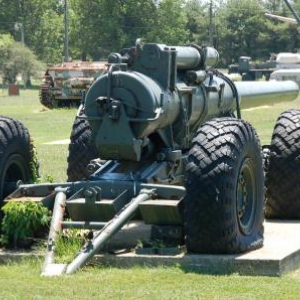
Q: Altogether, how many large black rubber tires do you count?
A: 4